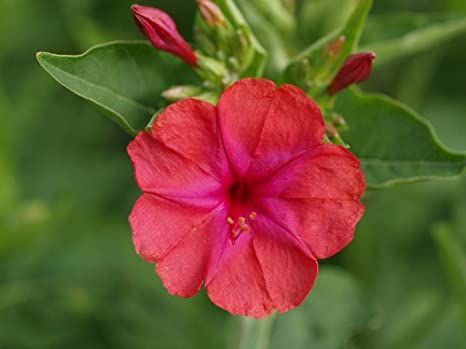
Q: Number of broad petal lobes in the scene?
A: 5